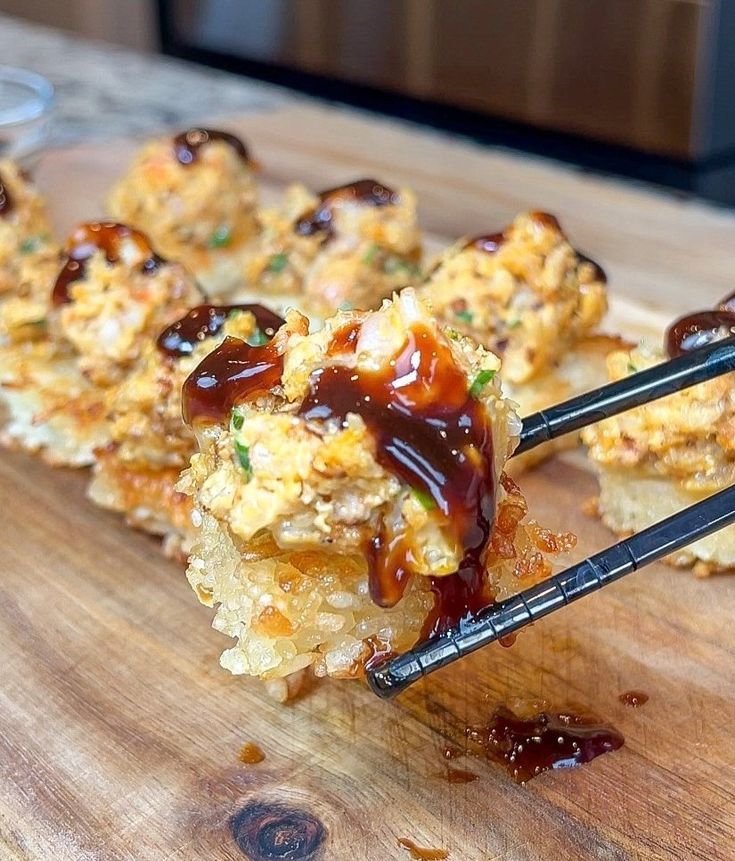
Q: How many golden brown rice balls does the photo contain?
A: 8